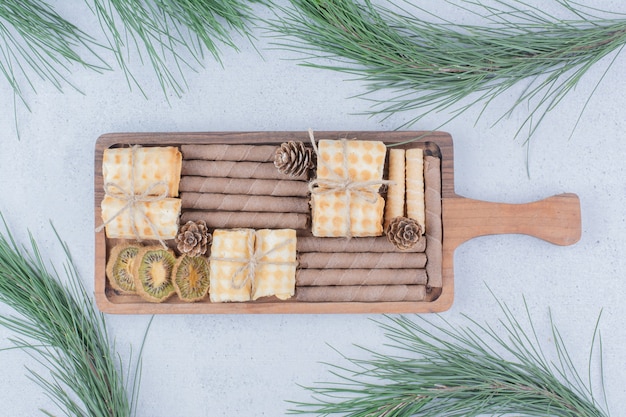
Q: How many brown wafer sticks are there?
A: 10